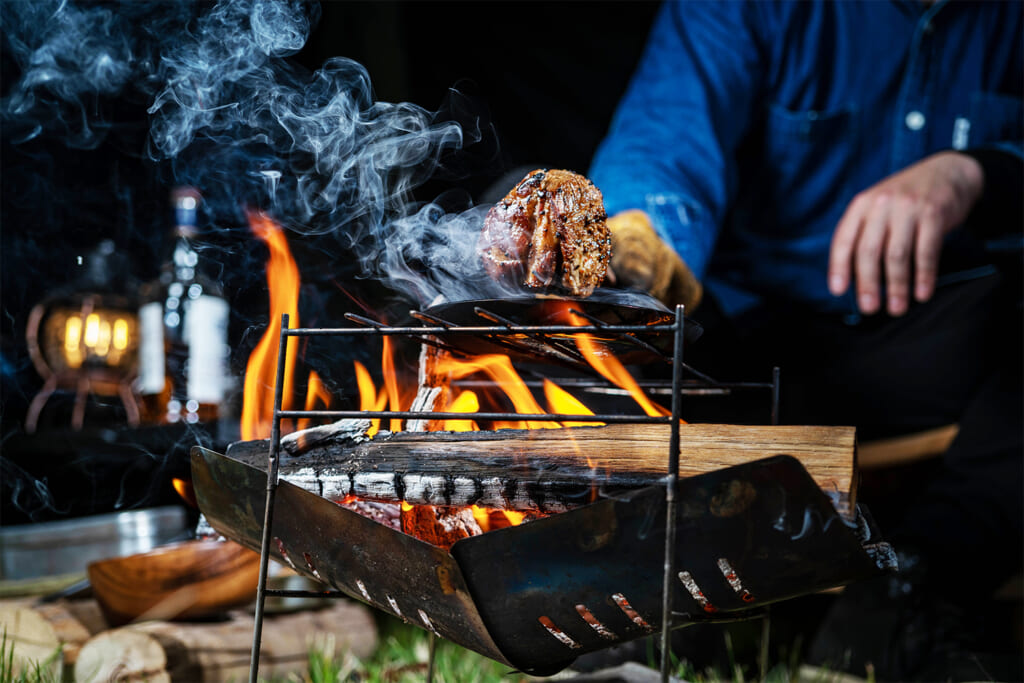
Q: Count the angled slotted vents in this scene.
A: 10